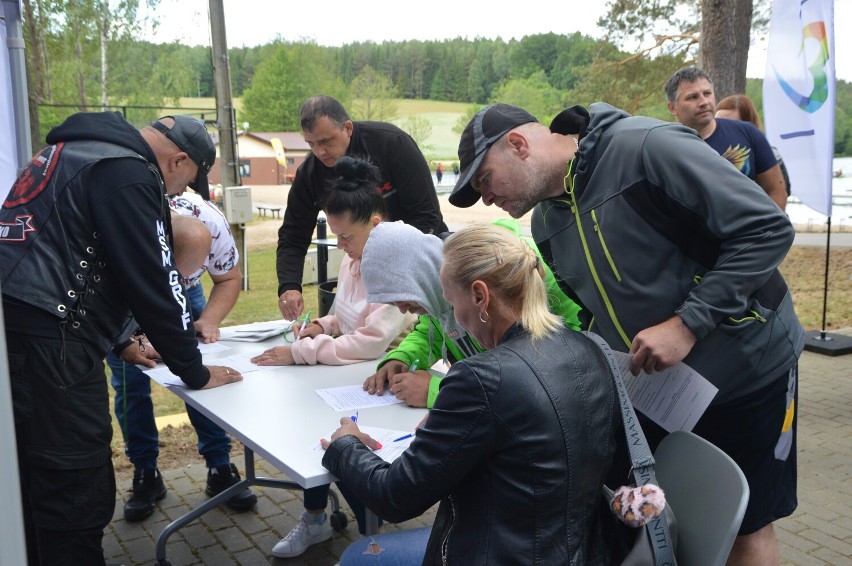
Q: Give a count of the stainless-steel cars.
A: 0